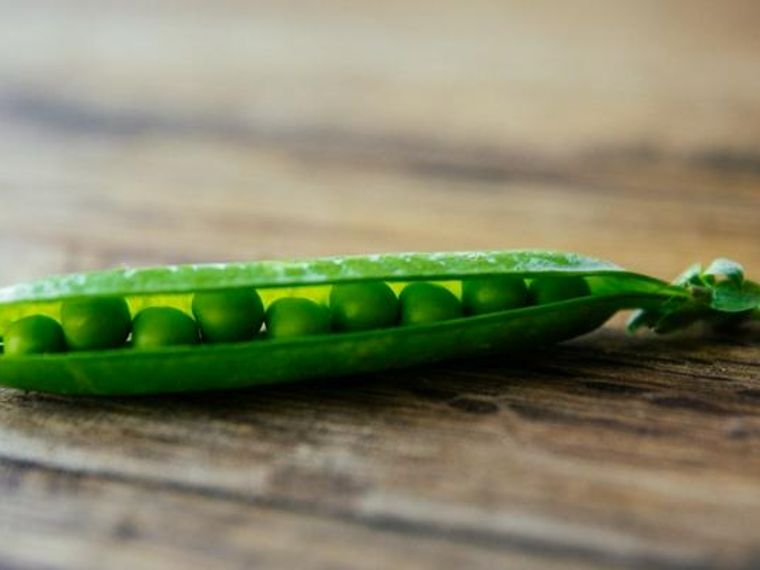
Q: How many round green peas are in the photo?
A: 9